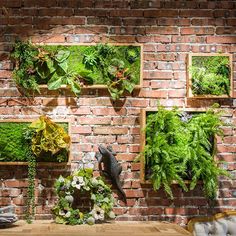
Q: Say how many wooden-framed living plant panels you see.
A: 4